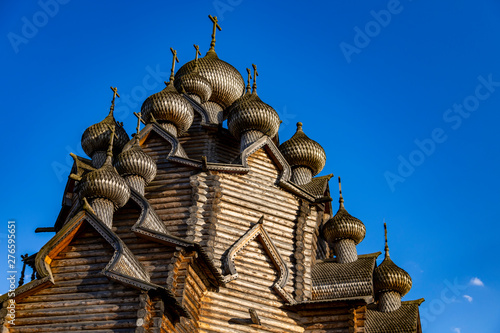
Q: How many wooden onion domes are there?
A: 11